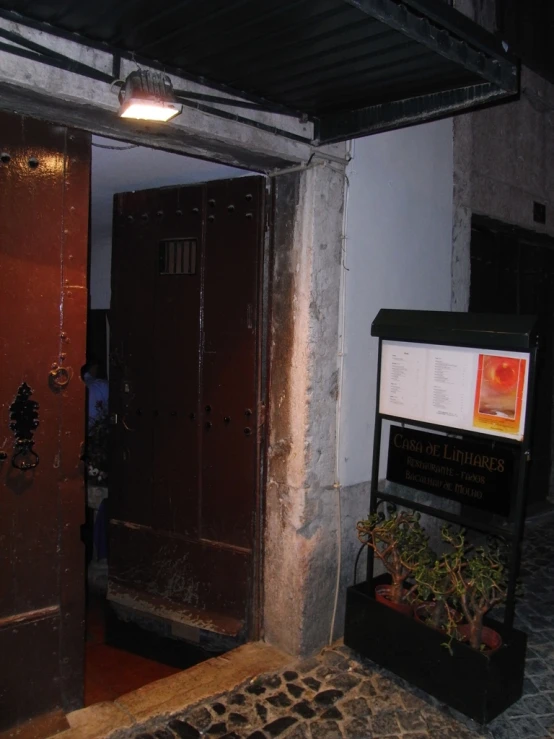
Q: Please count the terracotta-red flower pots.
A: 3